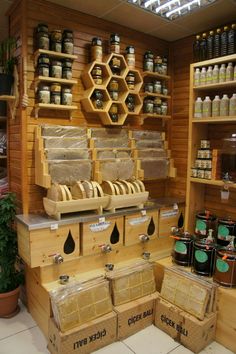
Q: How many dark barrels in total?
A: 5